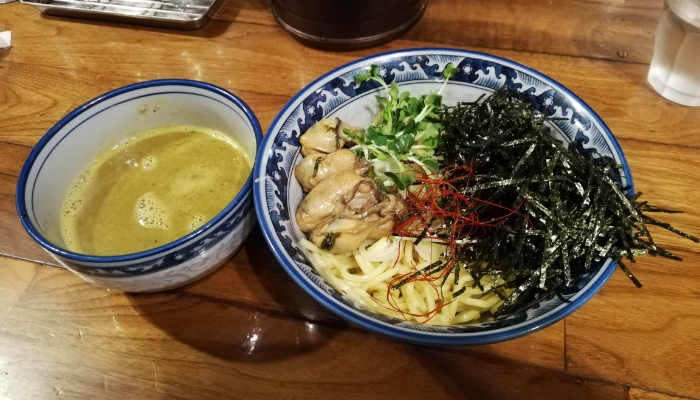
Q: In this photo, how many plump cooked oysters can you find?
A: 4